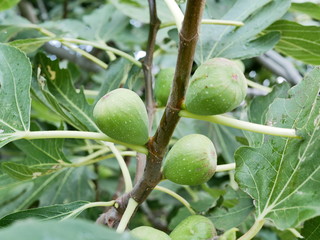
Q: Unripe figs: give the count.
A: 6